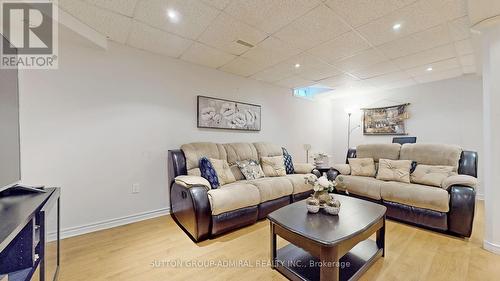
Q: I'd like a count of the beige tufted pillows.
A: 5